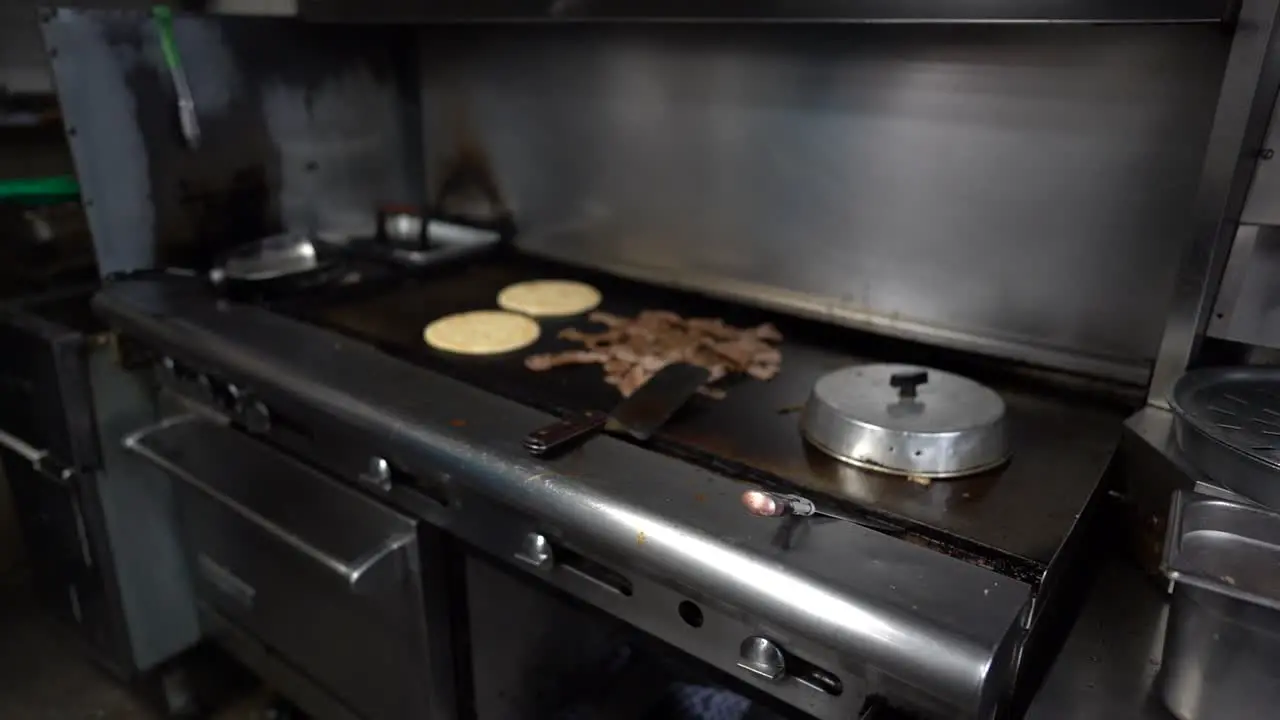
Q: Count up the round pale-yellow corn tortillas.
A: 2